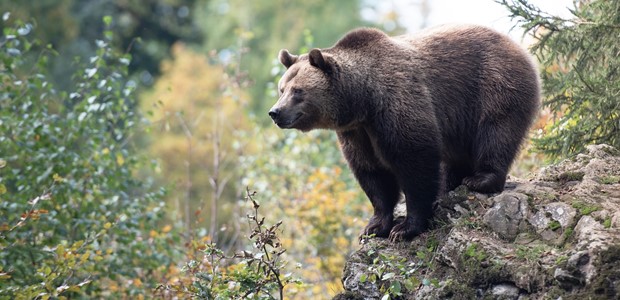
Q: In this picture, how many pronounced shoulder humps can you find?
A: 1